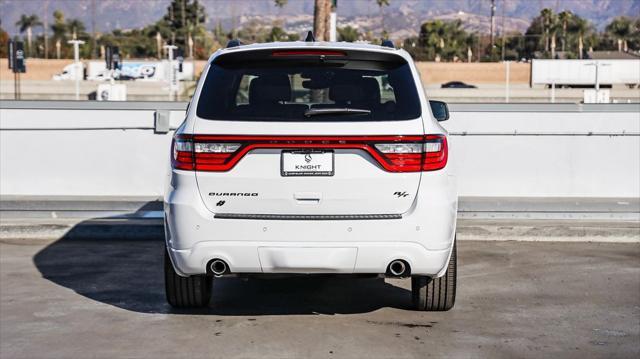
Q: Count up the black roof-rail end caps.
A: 2